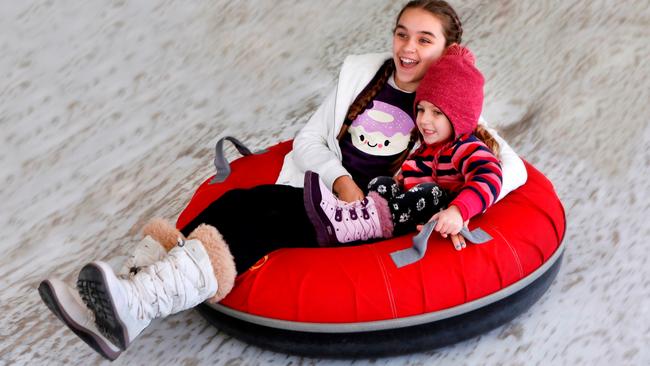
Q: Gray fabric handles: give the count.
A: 2